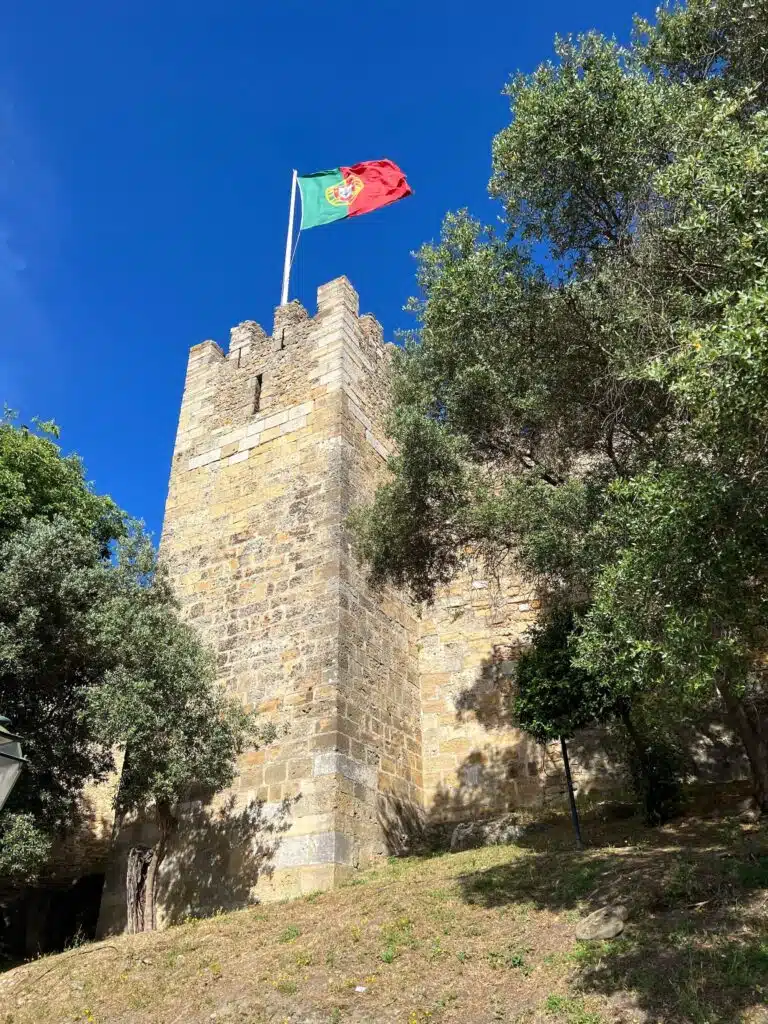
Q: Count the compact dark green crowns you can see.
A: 1